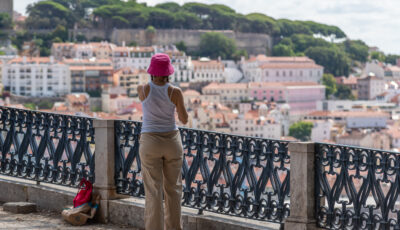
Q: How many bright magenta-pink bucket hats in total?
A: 1